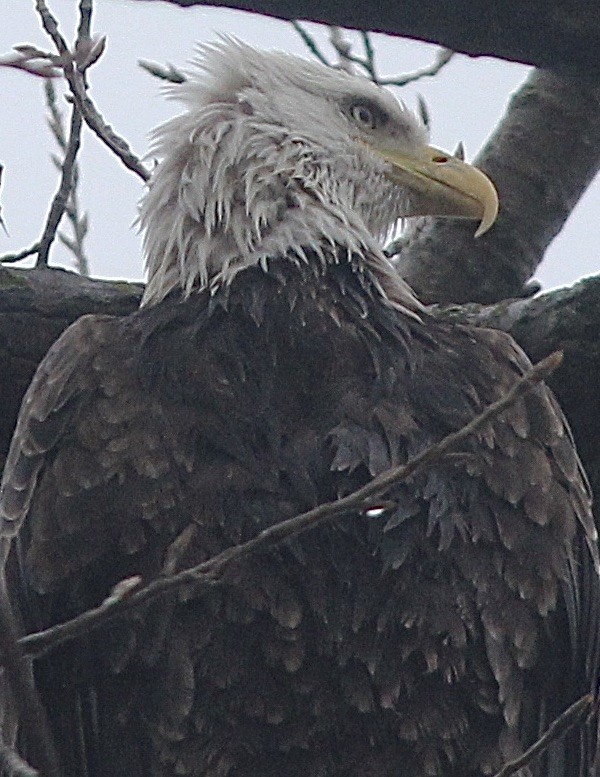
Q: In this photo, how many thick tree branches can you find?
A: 3